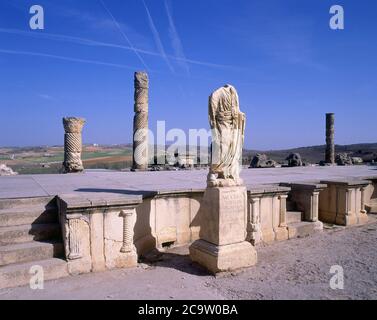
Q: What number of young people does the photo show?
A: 0